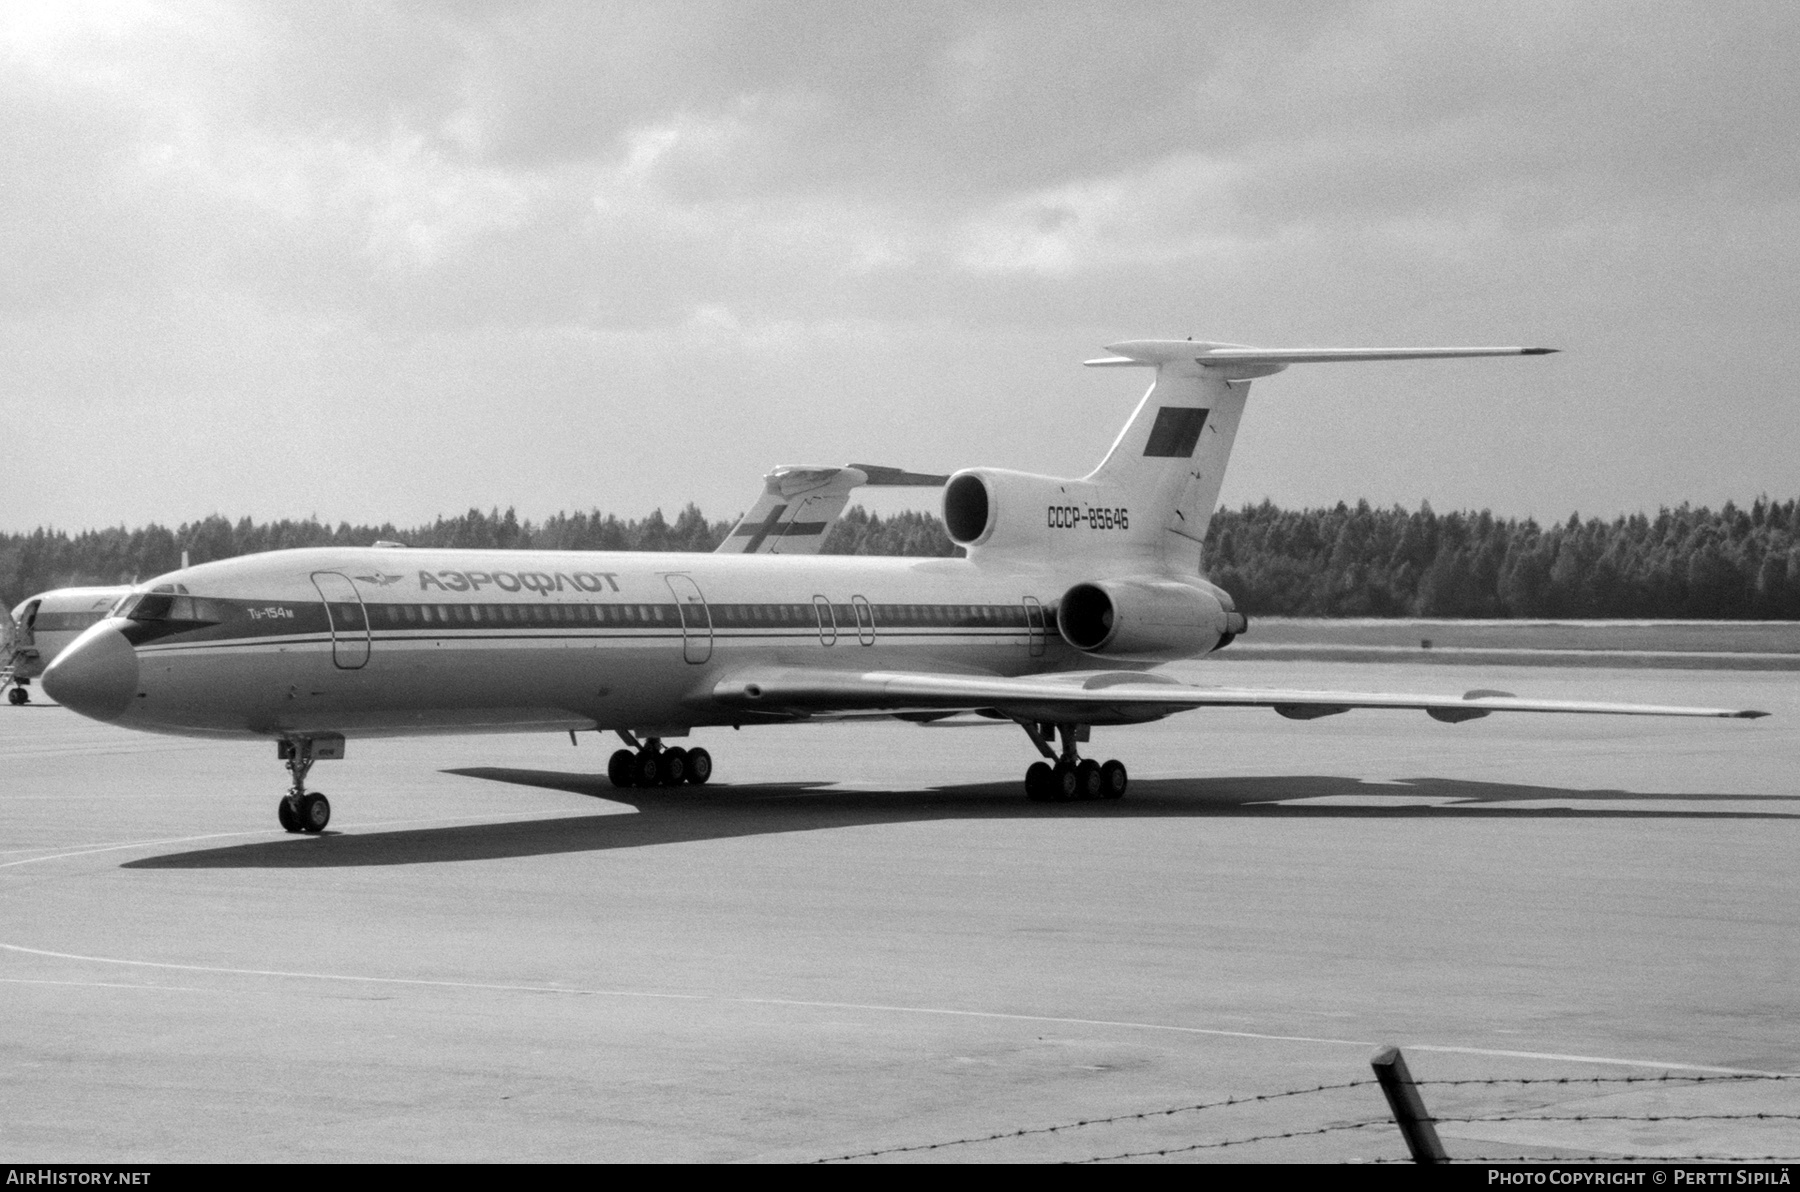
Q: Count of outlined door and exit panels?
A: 5